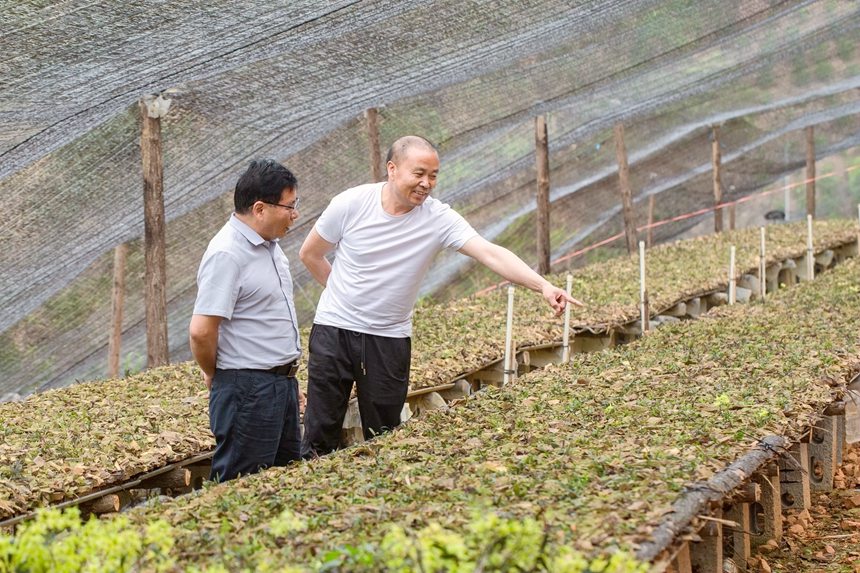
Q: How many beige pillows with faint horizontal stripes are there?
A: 0